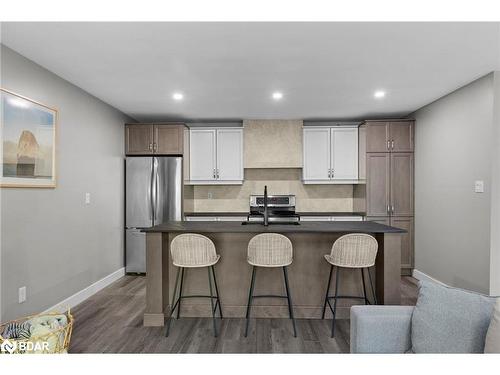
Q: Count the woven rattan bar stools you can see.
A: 3